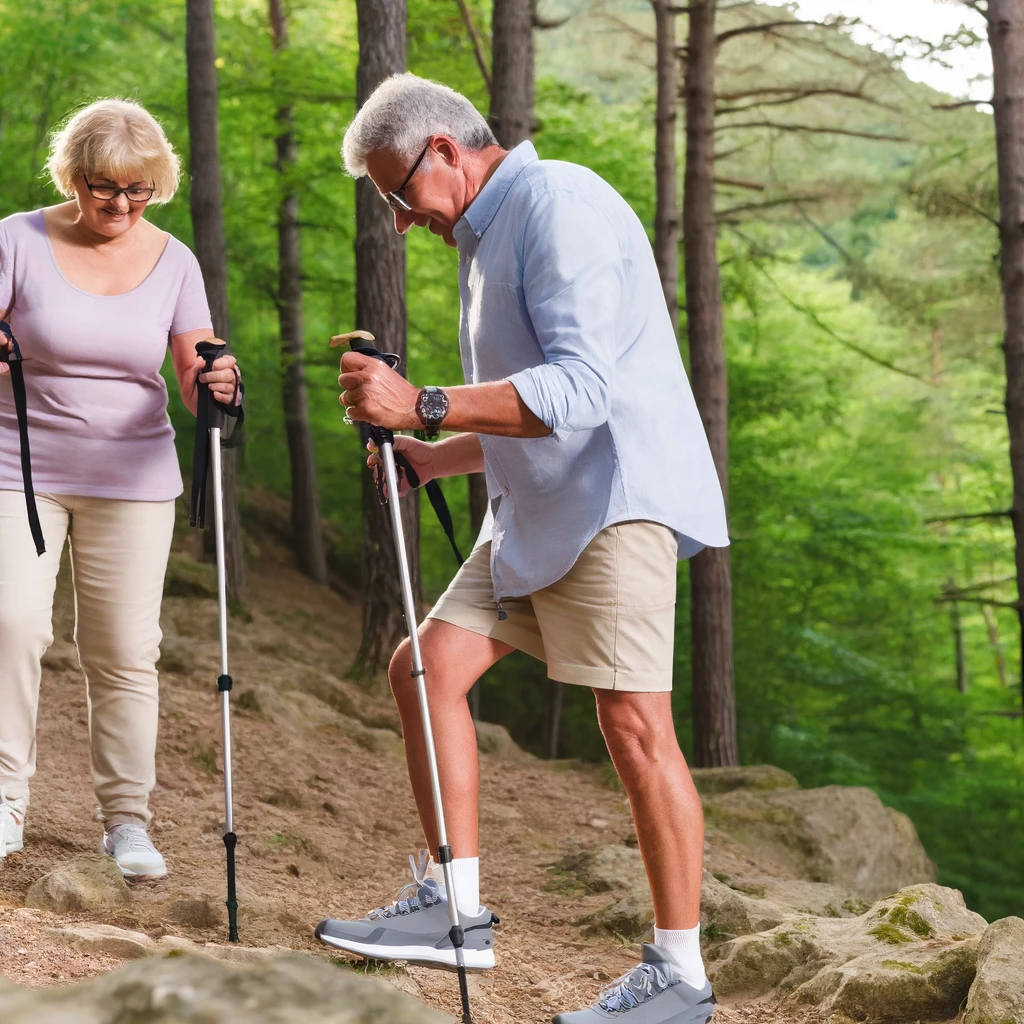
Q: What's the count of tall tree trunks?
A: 7